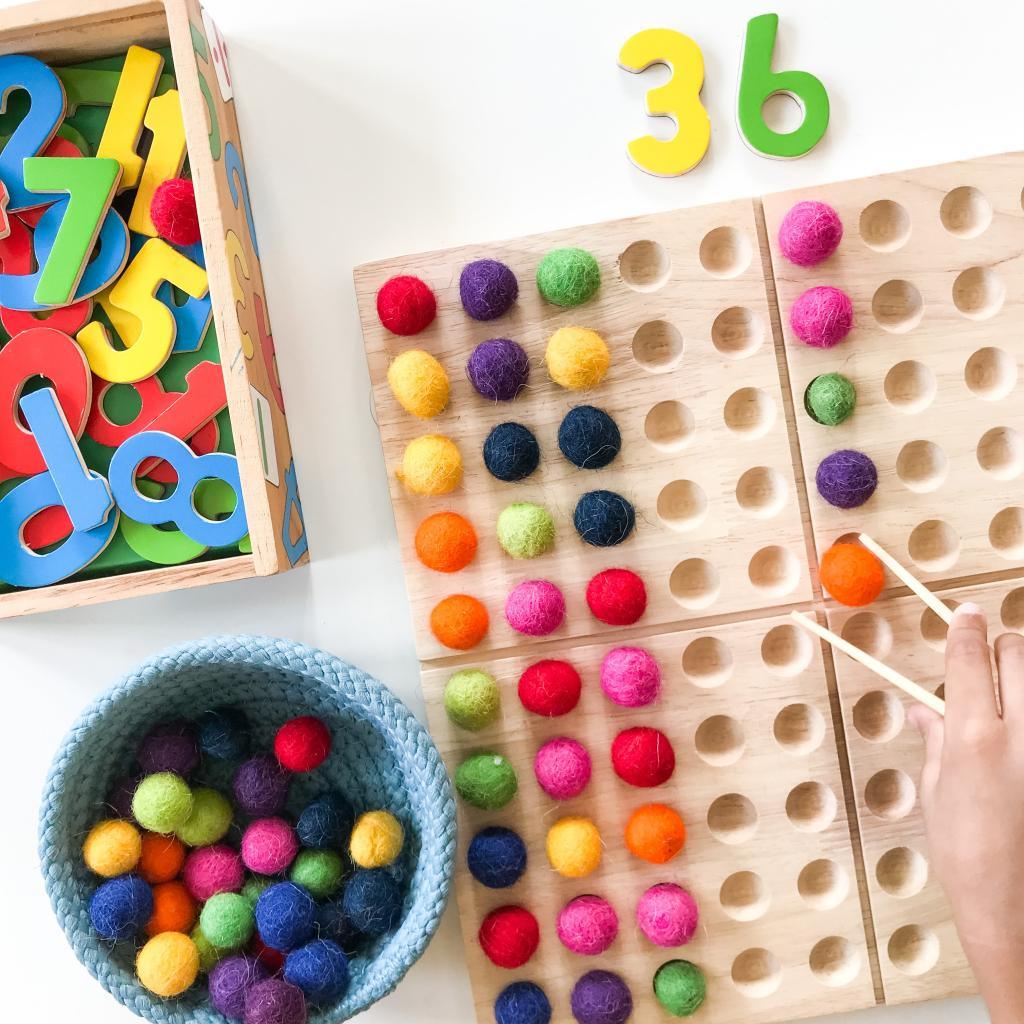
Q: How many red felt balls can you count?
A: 8